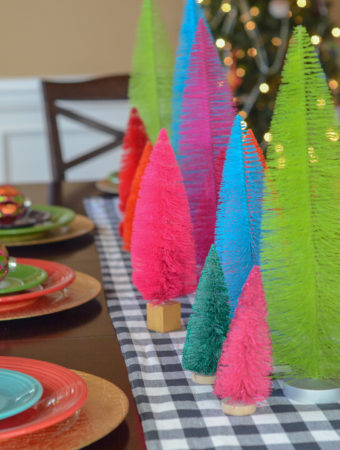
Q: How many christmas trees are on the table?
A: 11